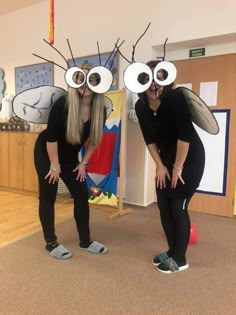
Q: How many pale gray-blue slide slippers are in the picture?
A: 2